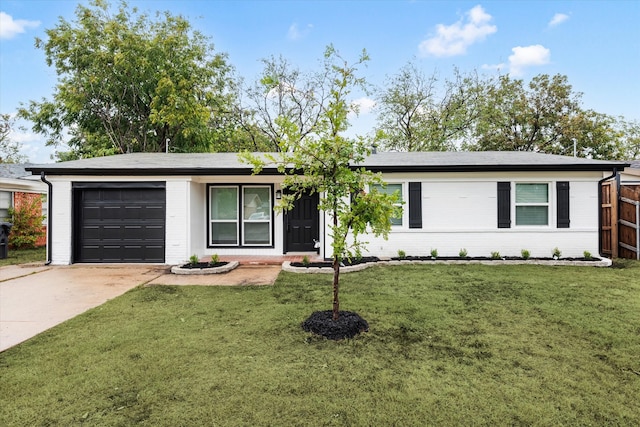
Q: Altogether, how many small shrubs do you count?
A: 10